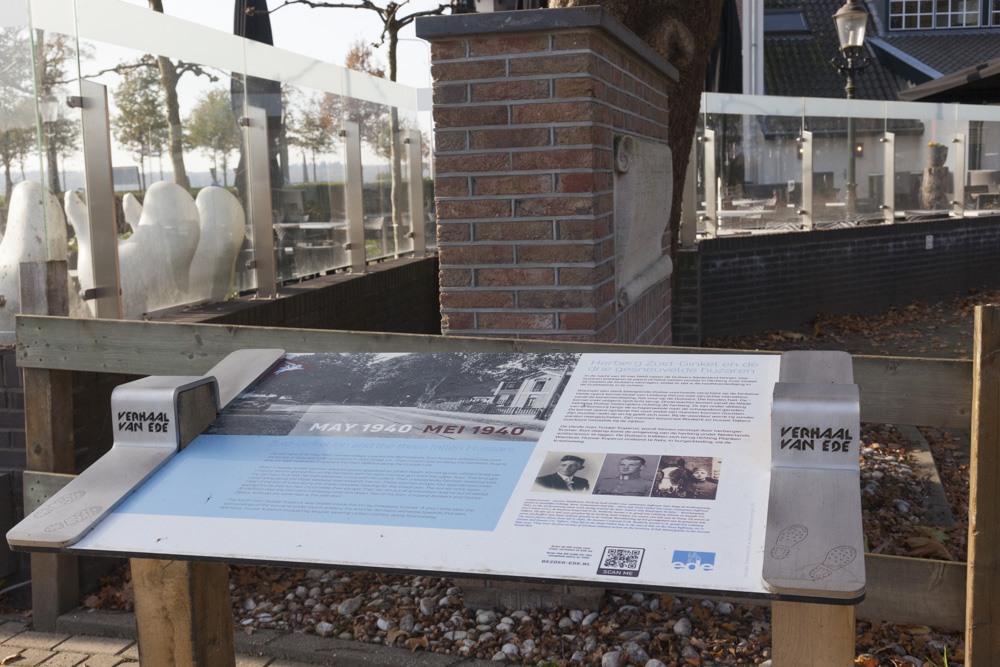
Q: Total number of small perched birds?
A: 0